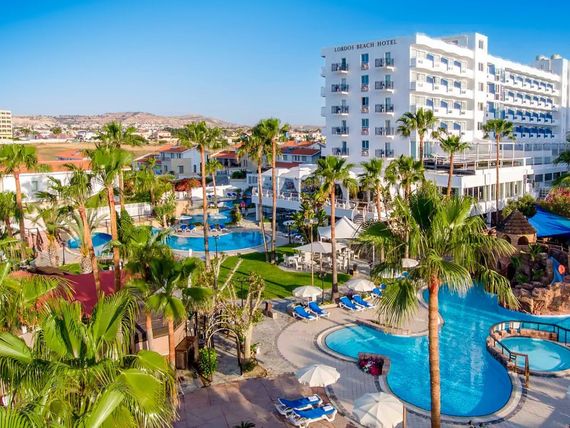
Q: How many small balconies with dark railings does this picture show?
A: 10